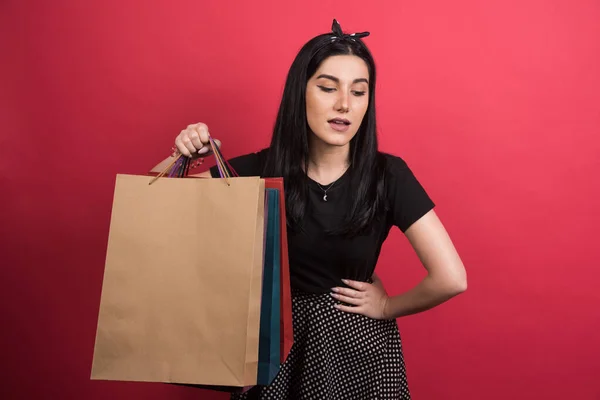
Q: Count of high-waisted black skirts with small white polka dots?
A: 1